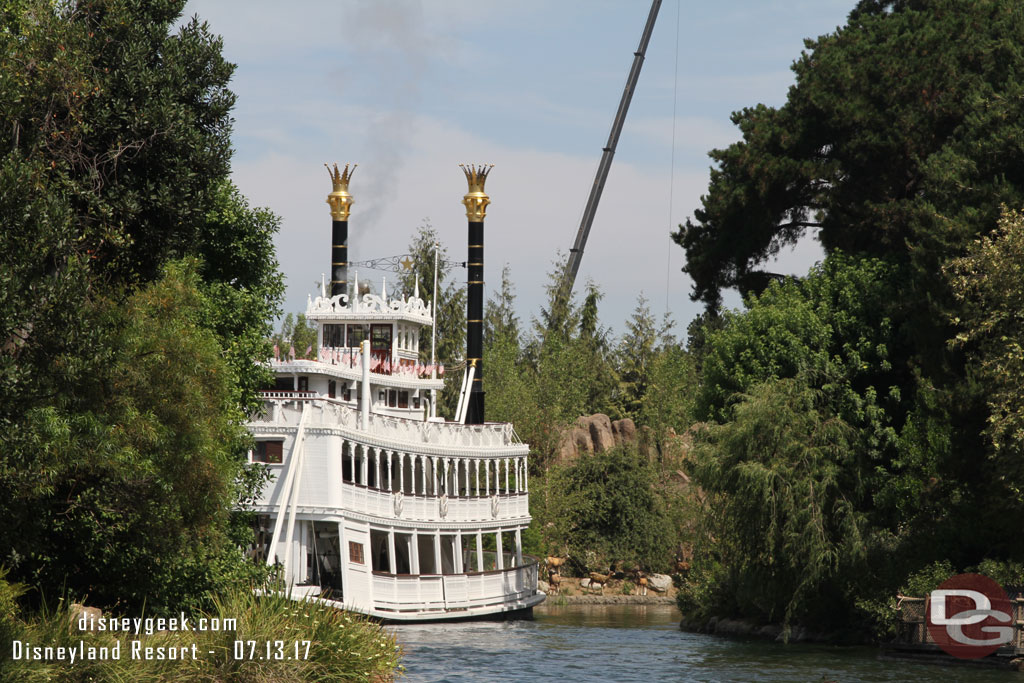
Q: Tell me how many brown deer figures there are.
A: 5